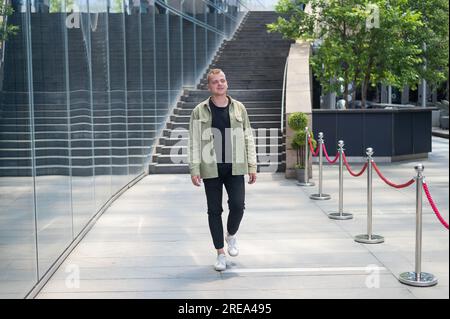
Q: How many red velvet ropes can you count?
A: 5